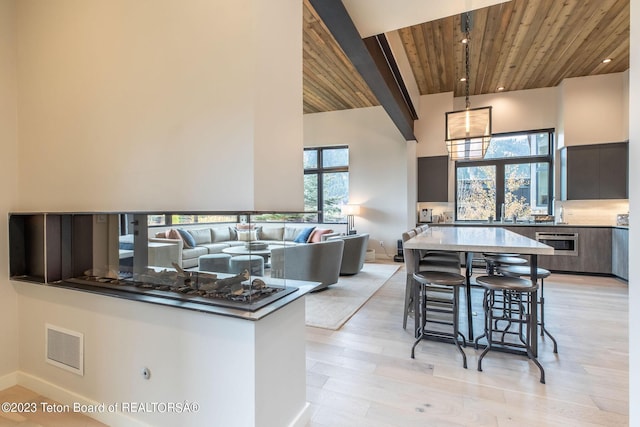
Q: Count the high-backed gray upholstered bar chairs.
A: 3